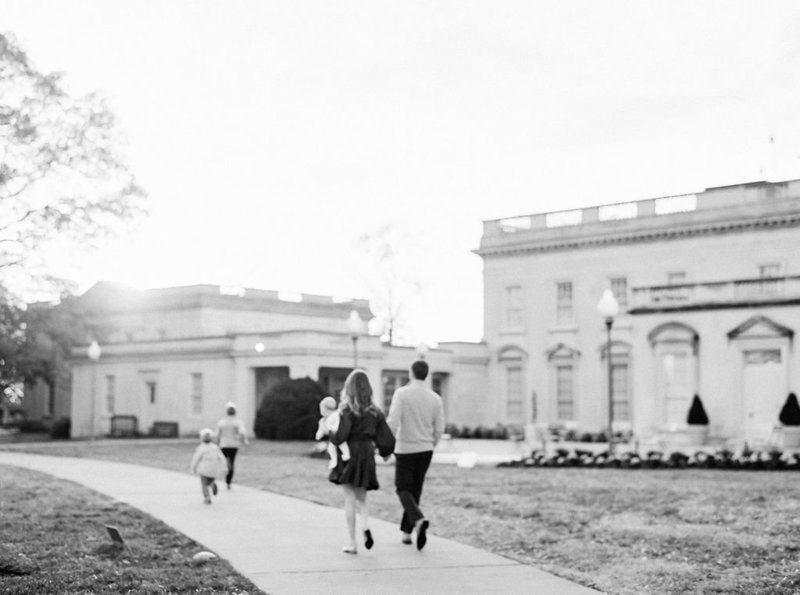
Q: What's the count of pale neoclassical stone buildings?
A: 2